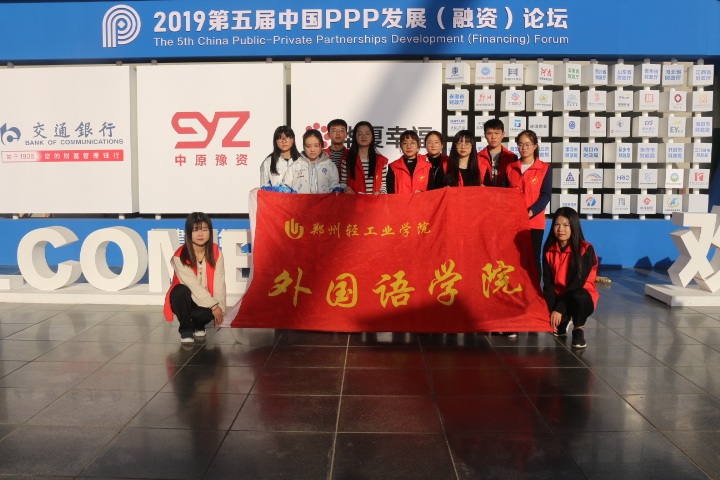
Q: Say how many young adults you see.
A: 11